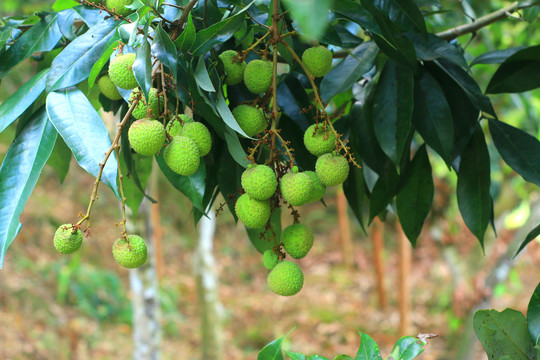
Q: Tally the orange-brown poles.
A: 4